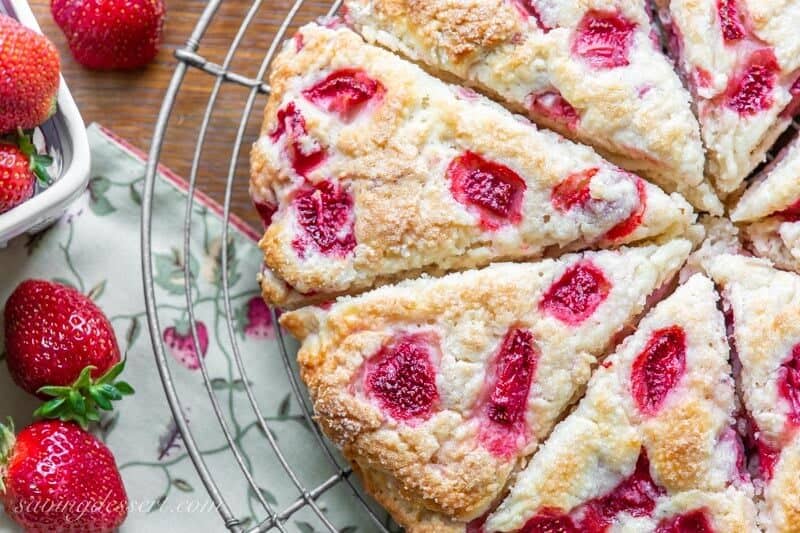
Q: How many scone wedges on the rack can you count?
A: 8